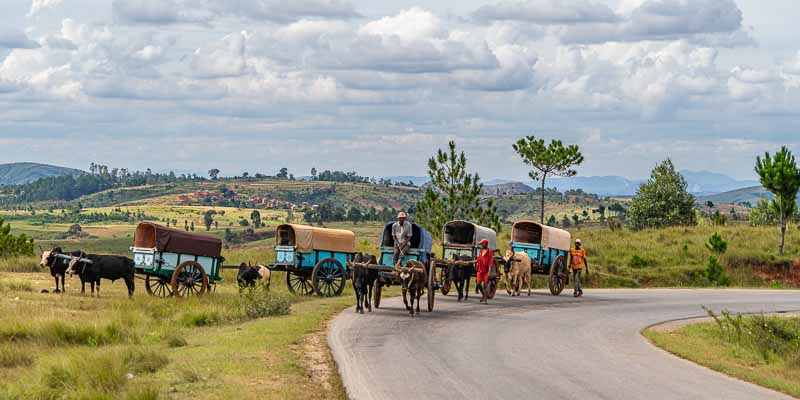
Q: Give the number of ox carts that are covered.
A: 5